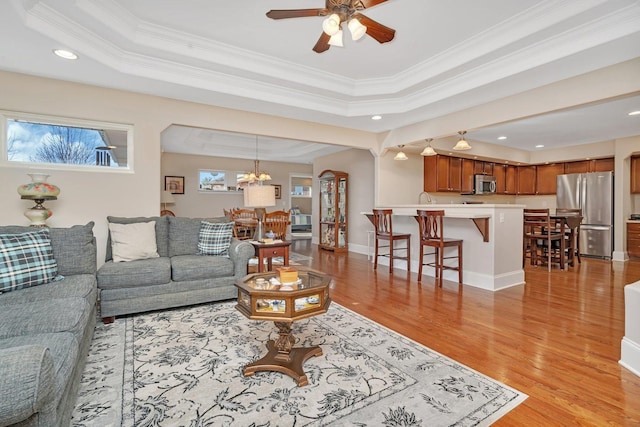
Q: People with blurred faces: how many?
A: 0